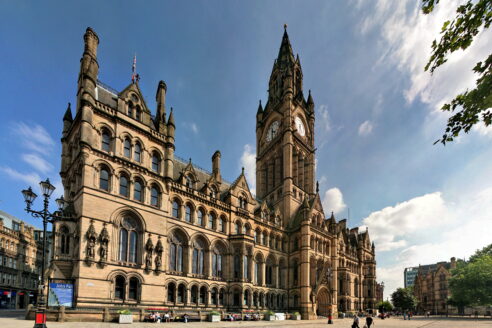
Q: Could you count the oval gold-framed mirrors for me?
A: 0